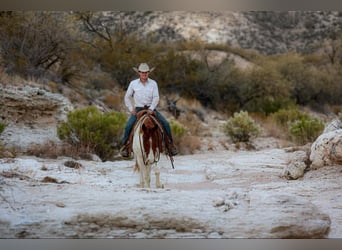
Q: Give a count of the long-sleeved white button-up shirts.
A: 1